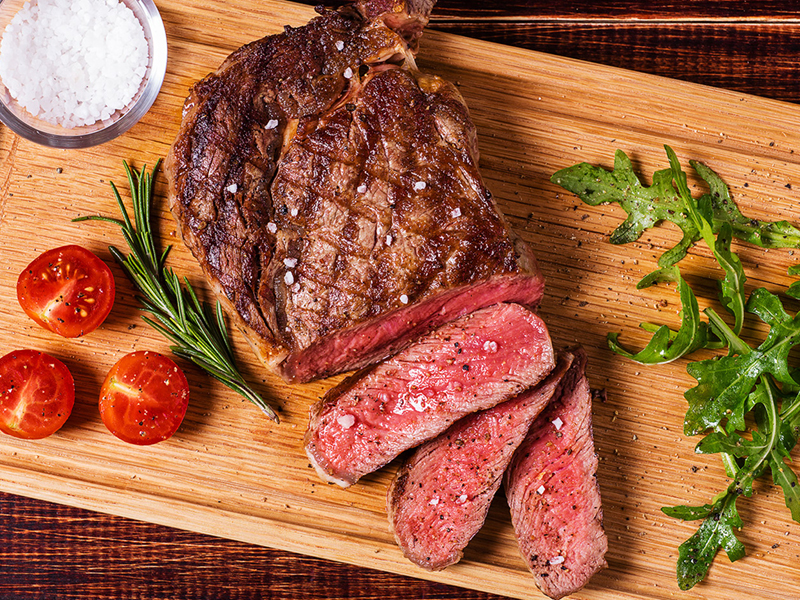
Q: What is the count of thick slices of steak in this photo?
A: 3